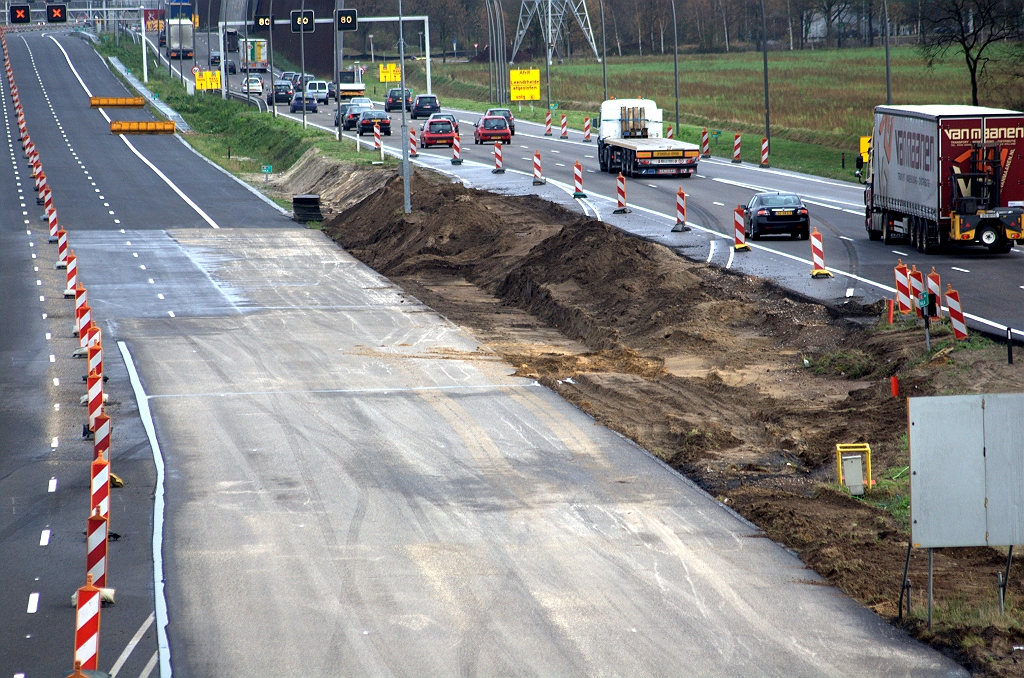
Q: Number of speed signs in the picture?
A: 3